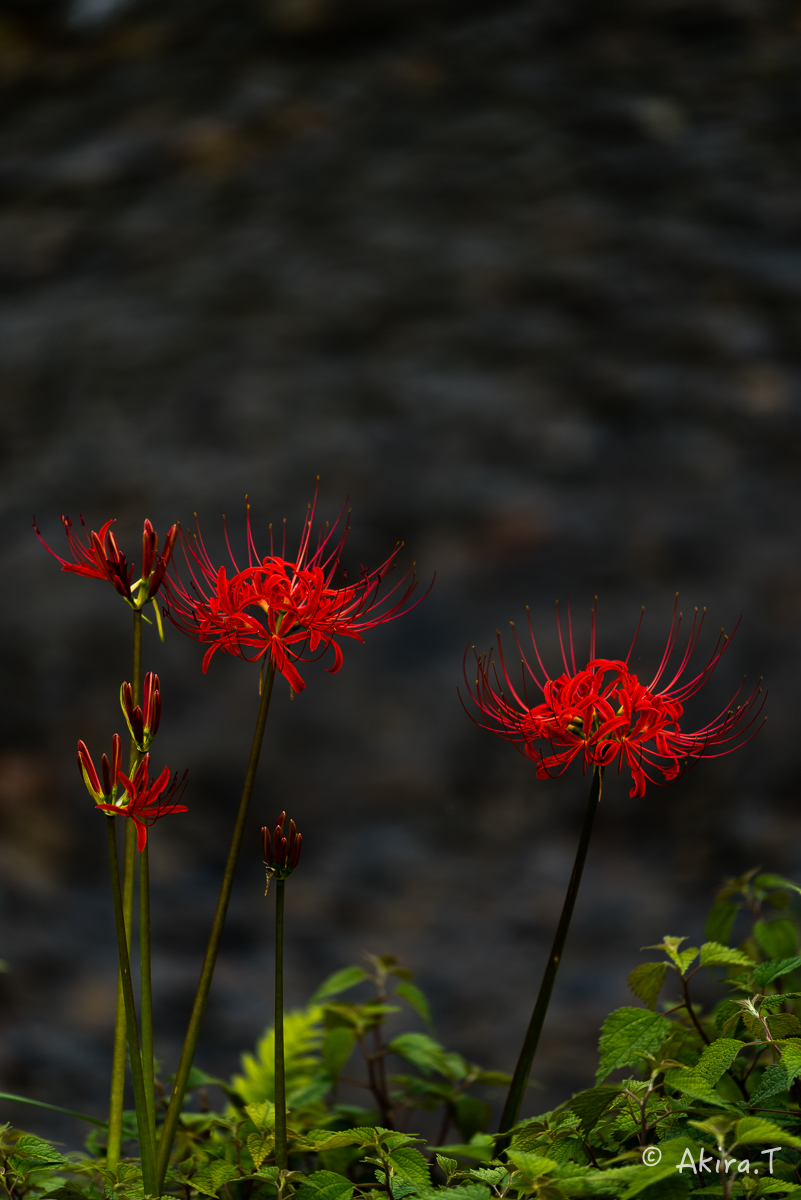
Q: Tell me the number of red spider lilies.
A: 6